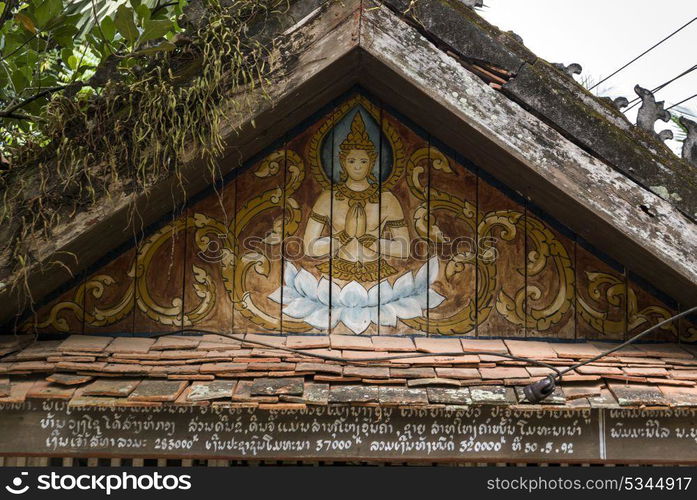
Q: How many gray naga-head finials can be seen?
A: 2